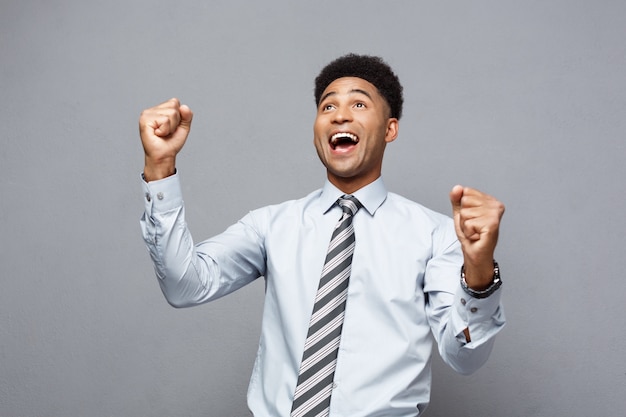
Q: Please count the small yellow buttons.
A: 0